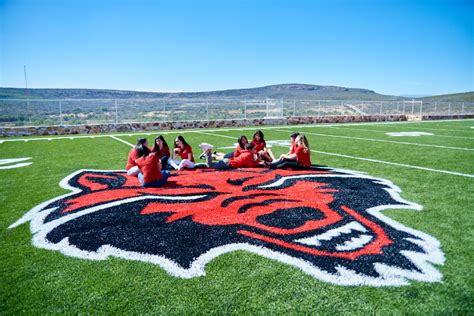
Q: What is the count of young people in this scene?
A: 9